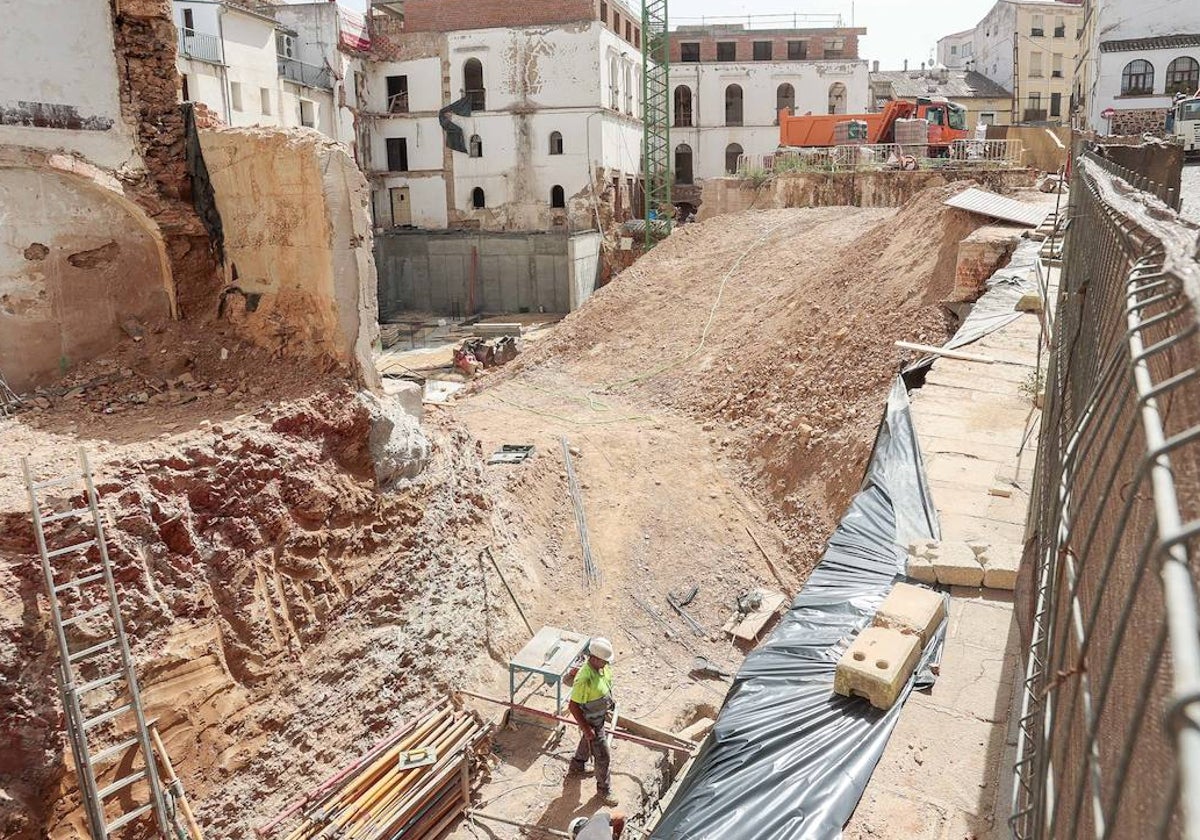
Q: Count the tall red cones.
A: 0